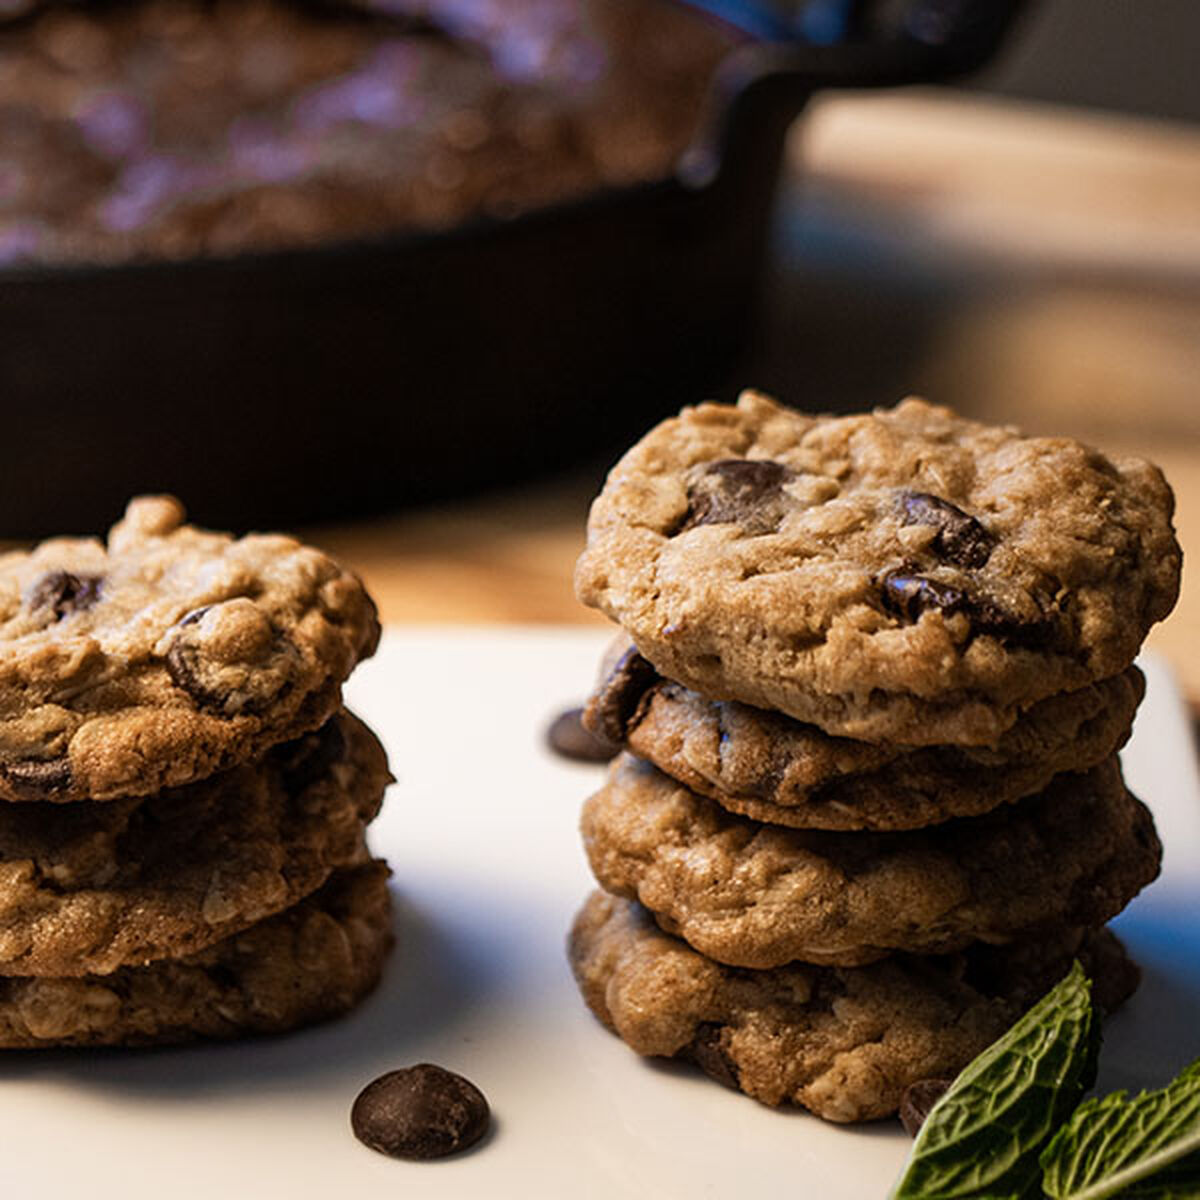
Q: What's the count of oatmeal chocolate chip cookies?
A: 7